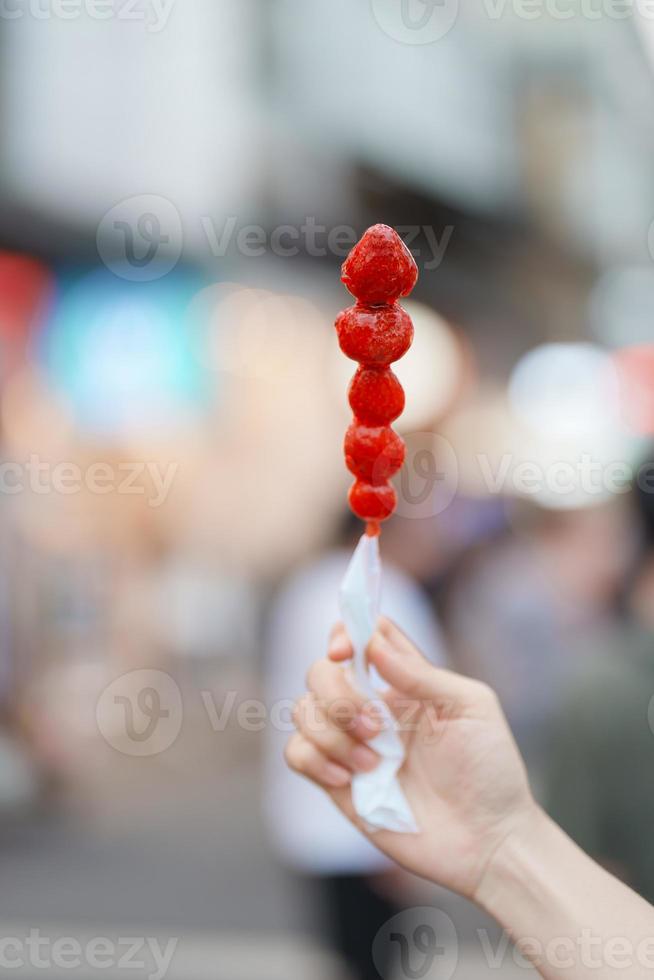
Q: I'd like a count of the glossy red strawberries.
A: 5